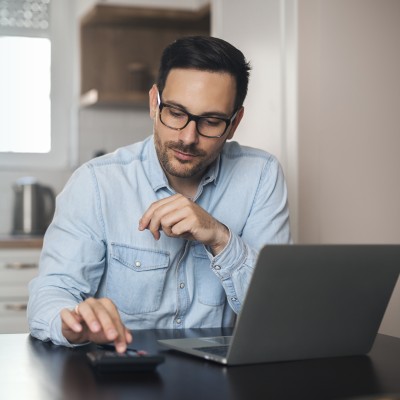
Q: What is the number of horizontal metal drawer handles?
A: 2